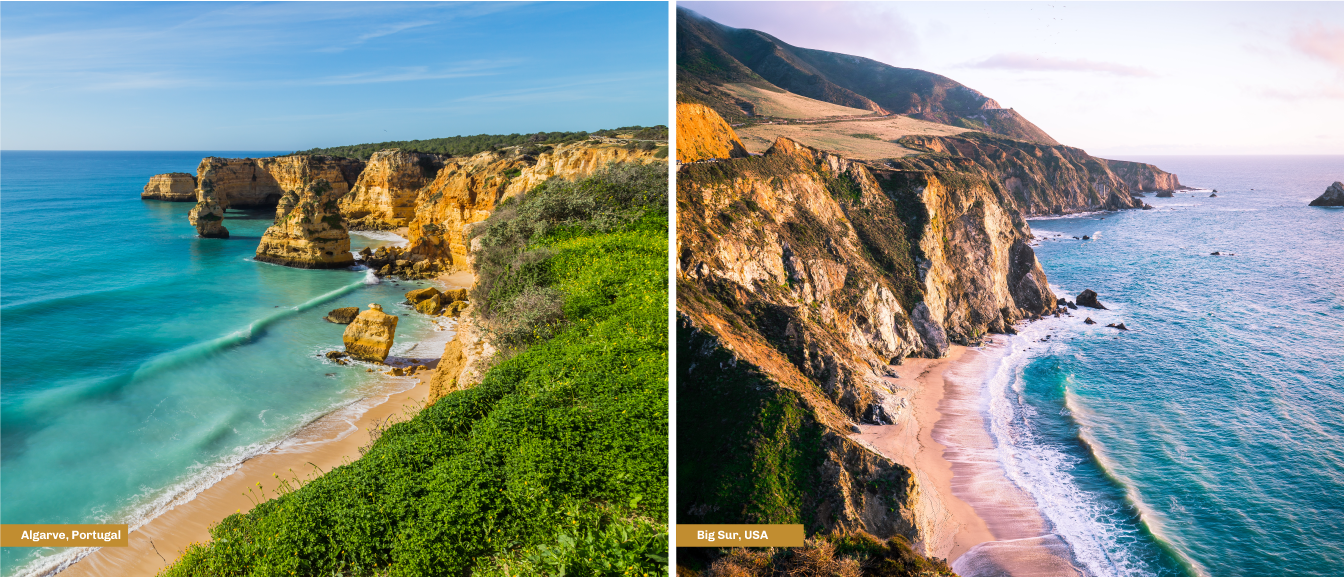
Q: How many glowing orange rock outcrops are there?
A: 1